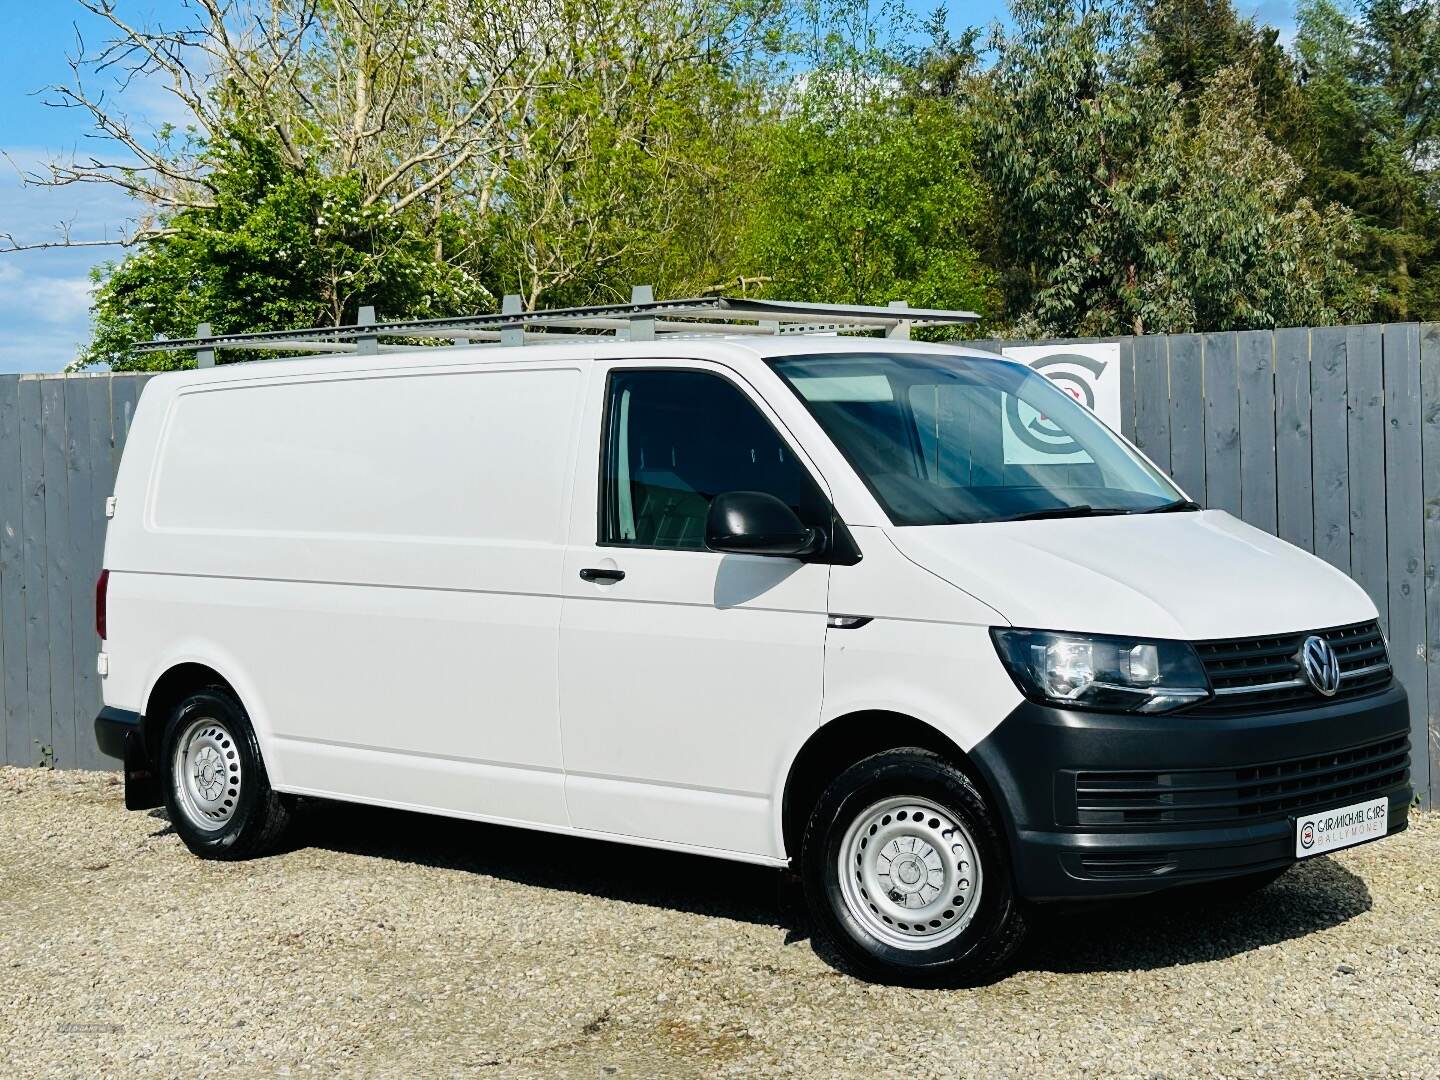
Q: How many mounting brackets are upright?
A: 5